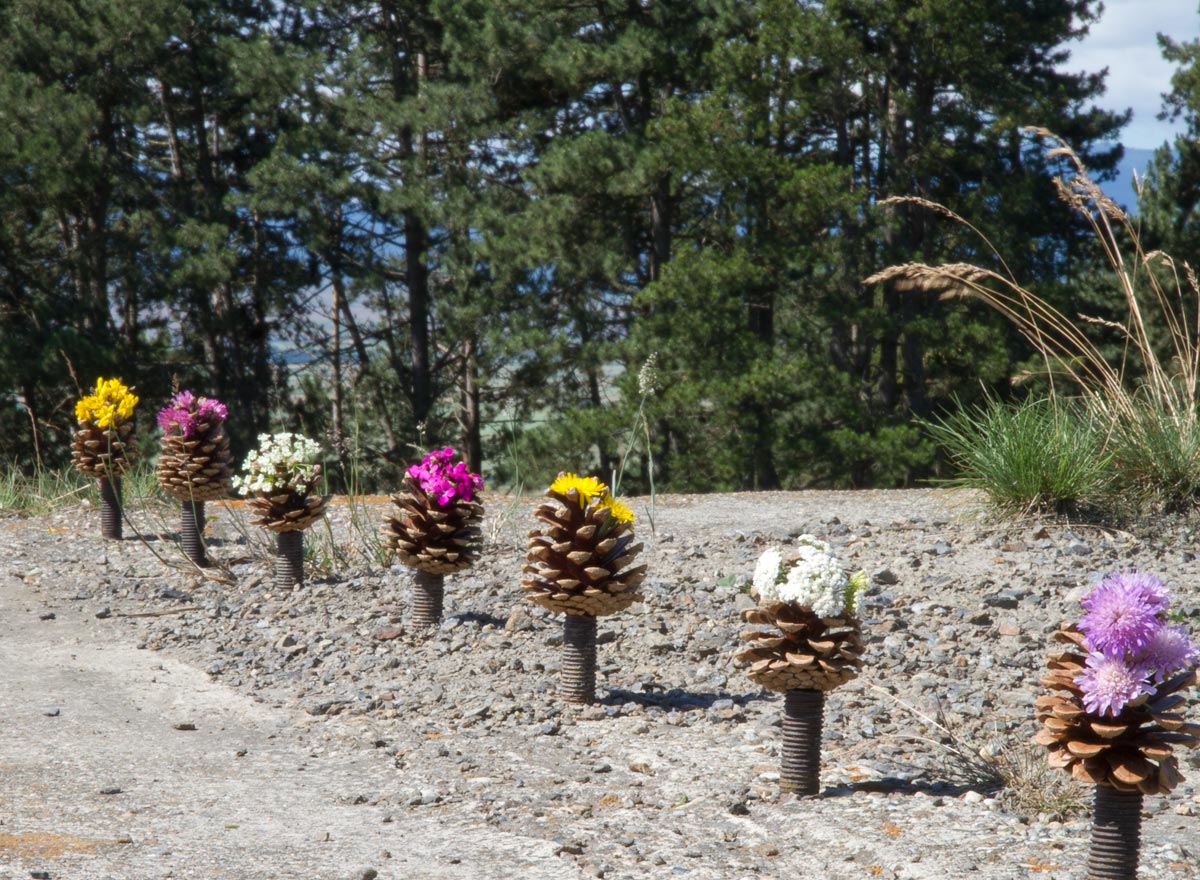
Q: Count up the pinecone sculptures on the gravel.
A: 7